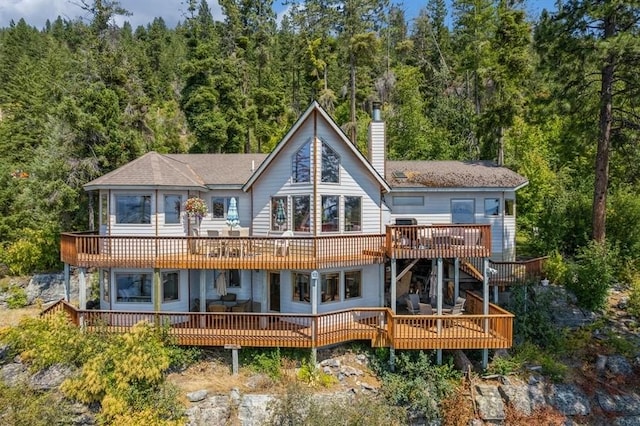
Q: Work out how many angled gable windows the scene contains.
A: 2